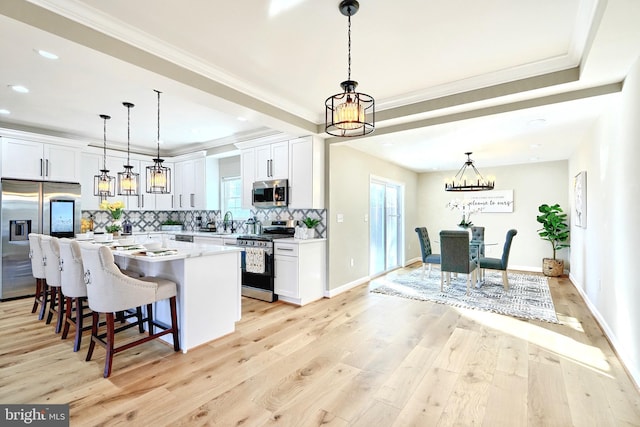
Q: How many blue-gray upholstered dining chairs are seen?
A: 4